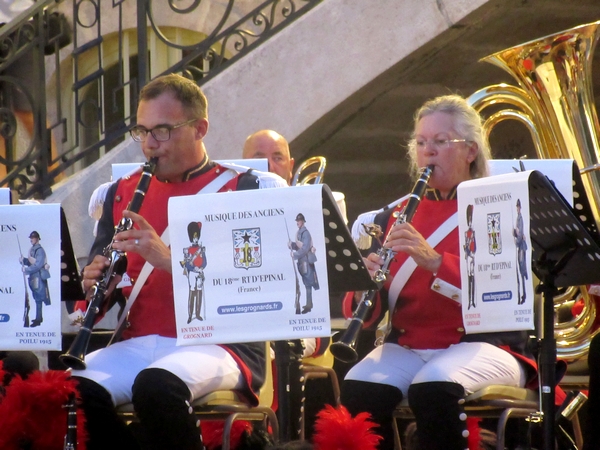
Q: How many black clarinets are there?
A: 3